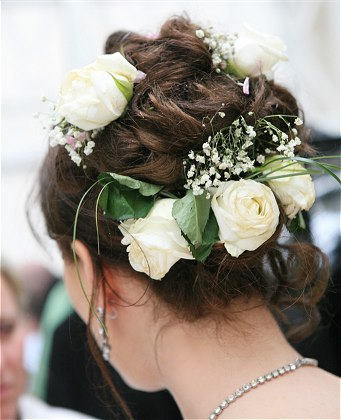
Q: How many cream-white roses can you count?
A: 5